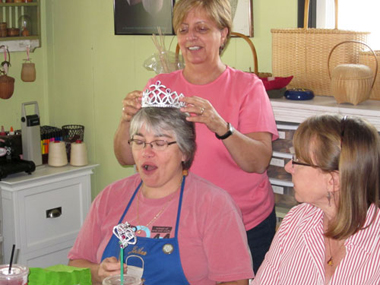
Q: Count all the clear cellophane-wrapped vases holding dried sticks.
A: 1